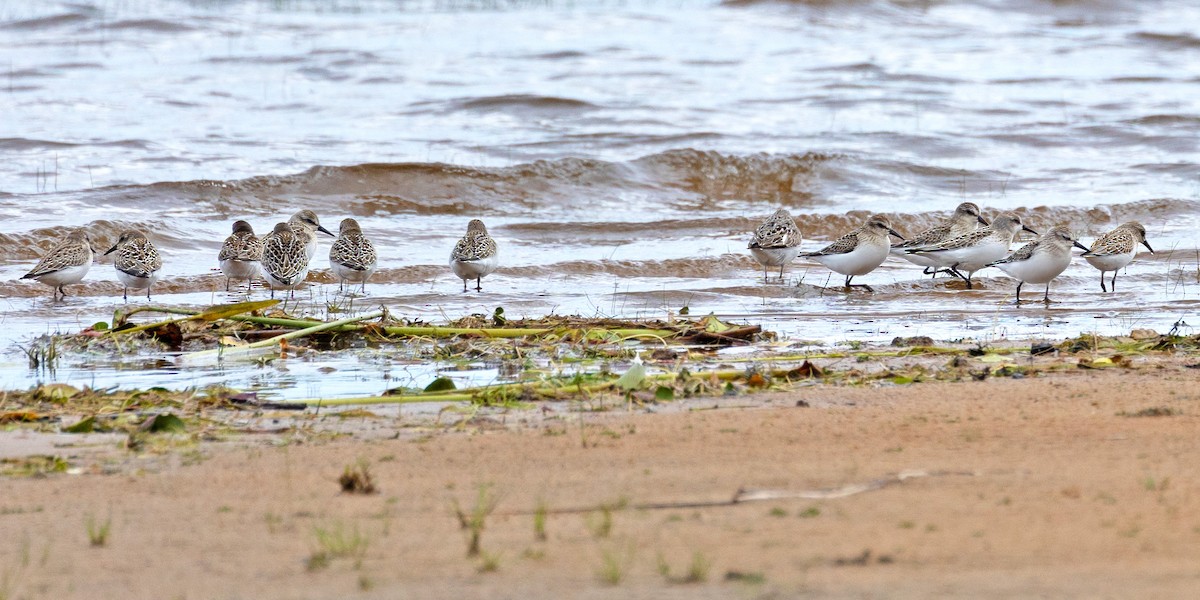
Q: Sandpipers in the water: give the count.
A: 13